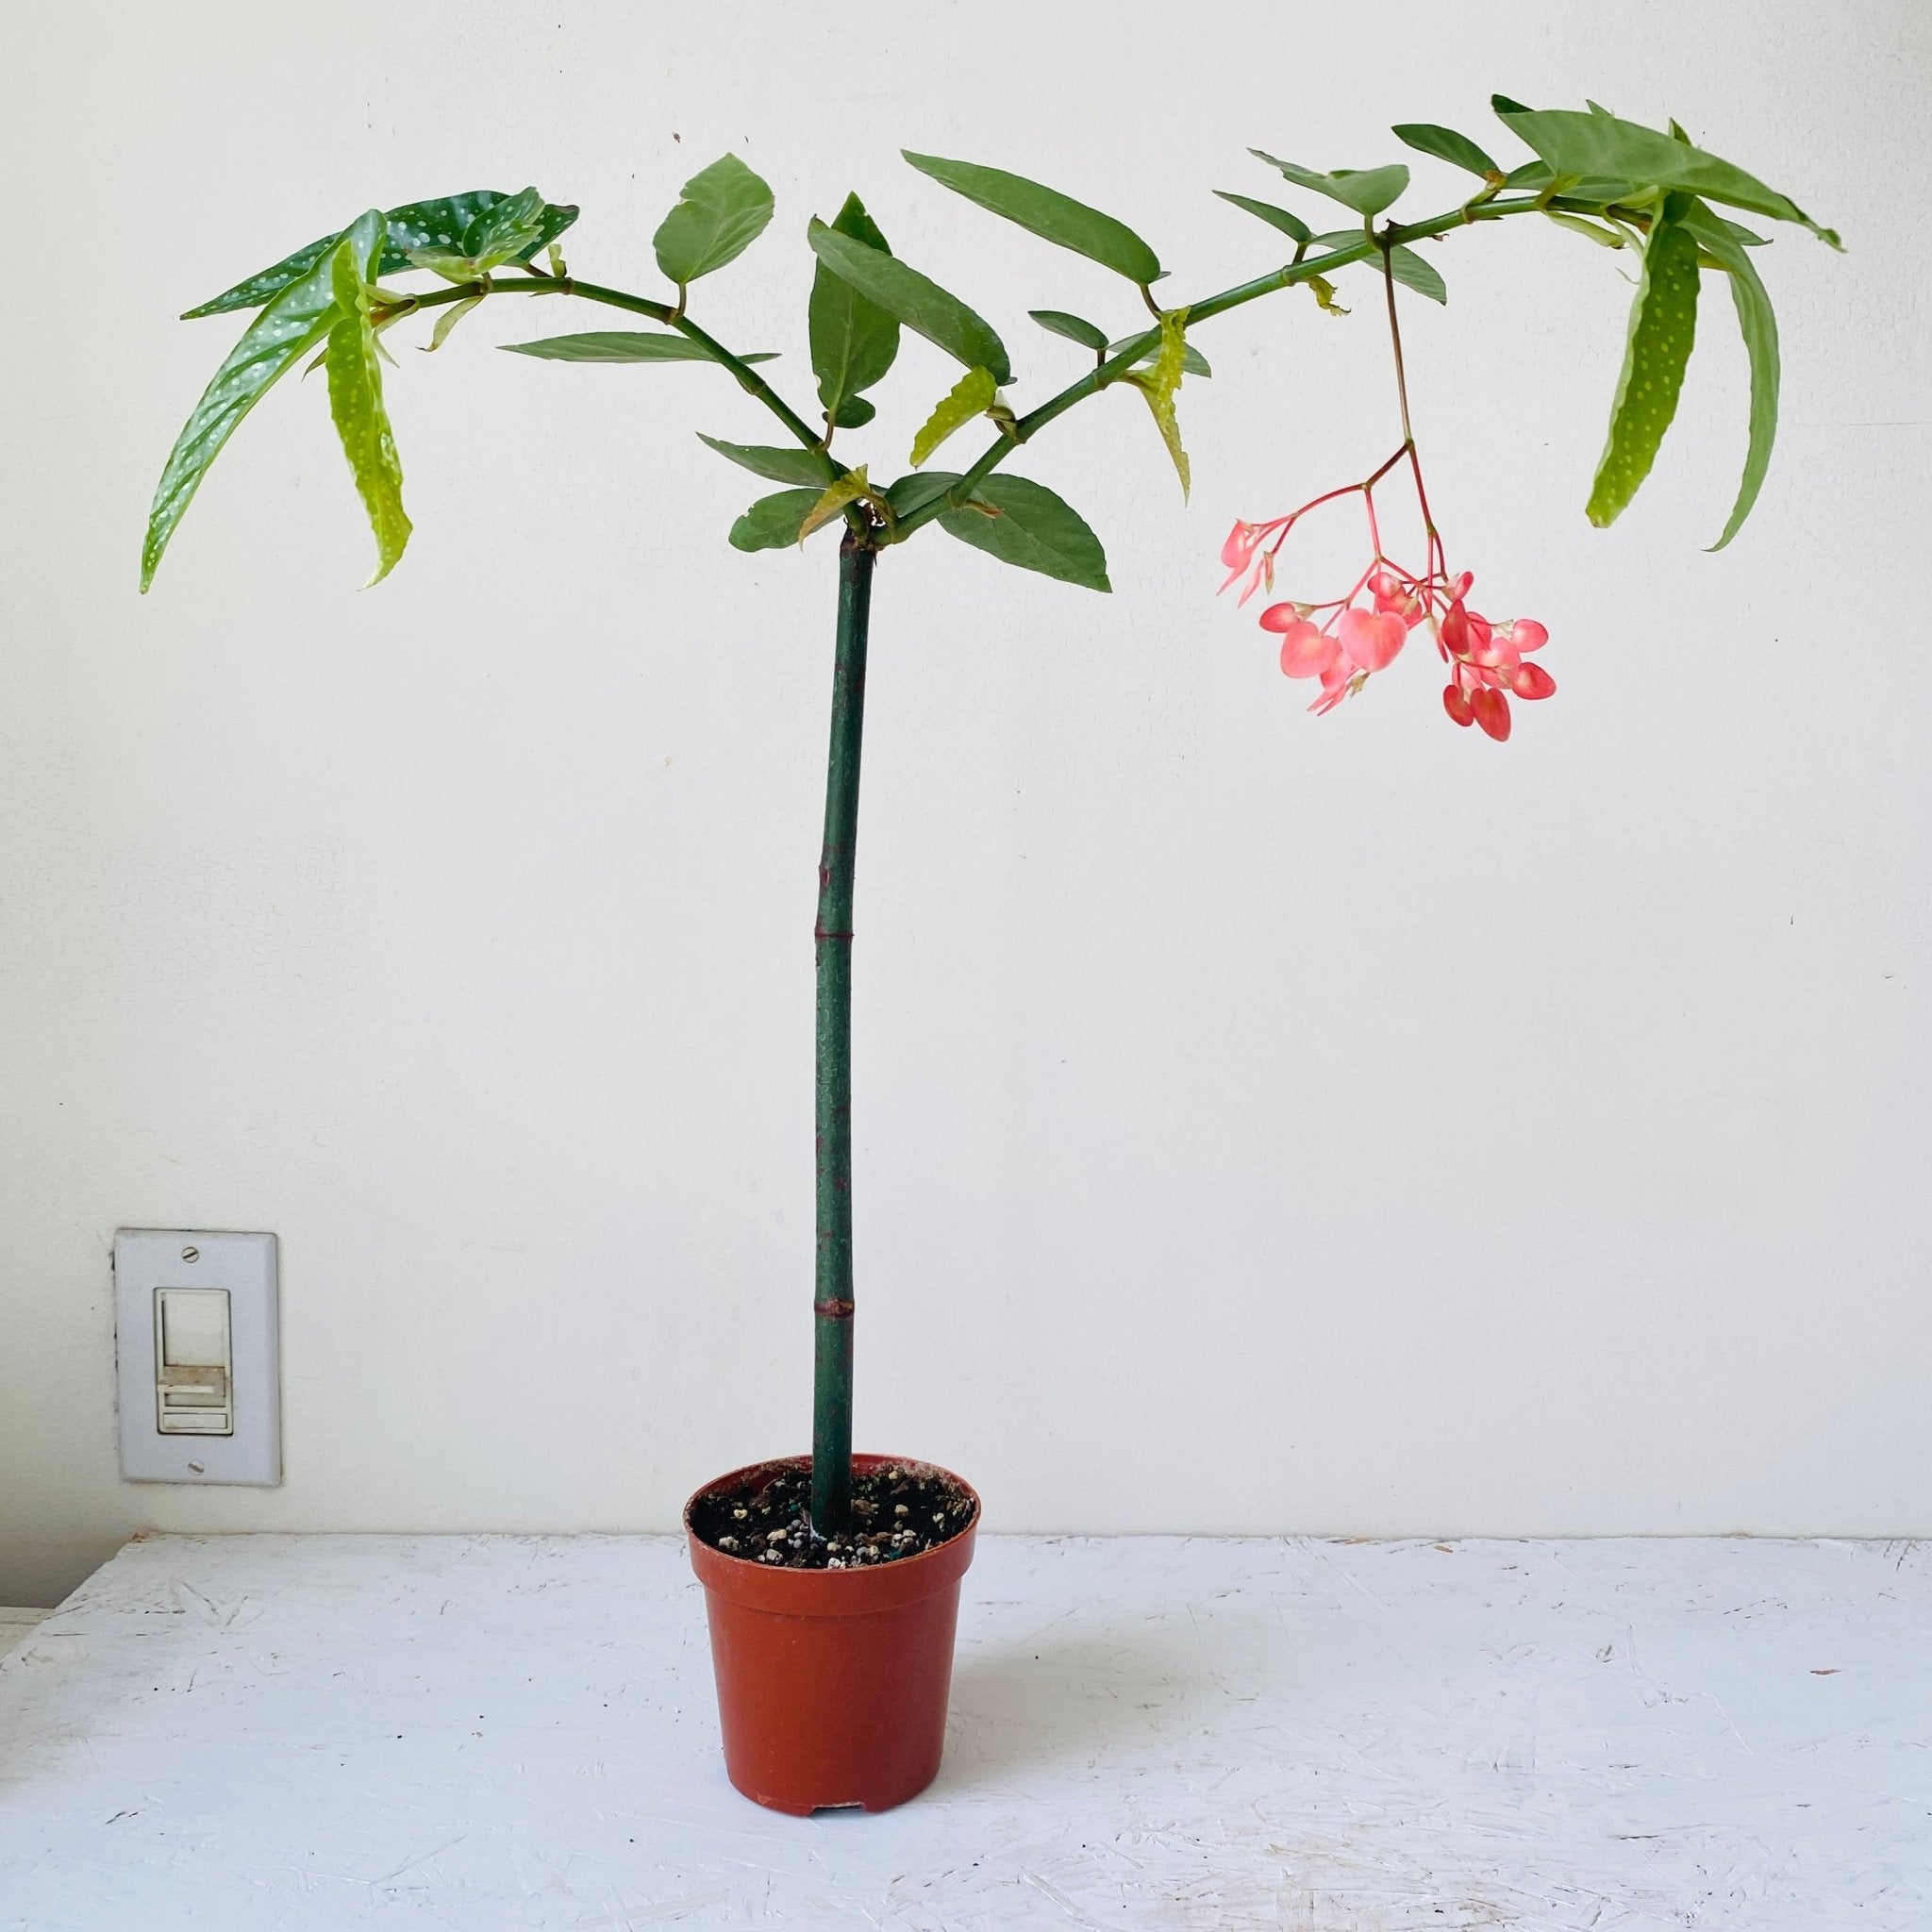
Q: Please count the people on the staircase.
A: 0